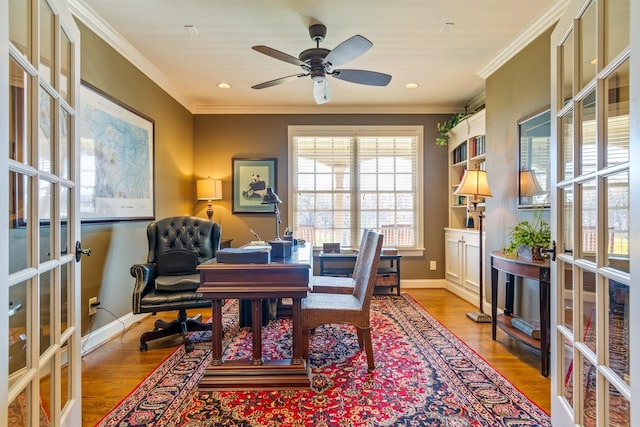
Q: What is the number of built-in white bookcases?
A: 1